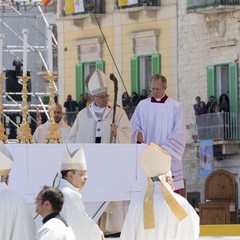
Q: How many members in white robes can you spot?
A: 7